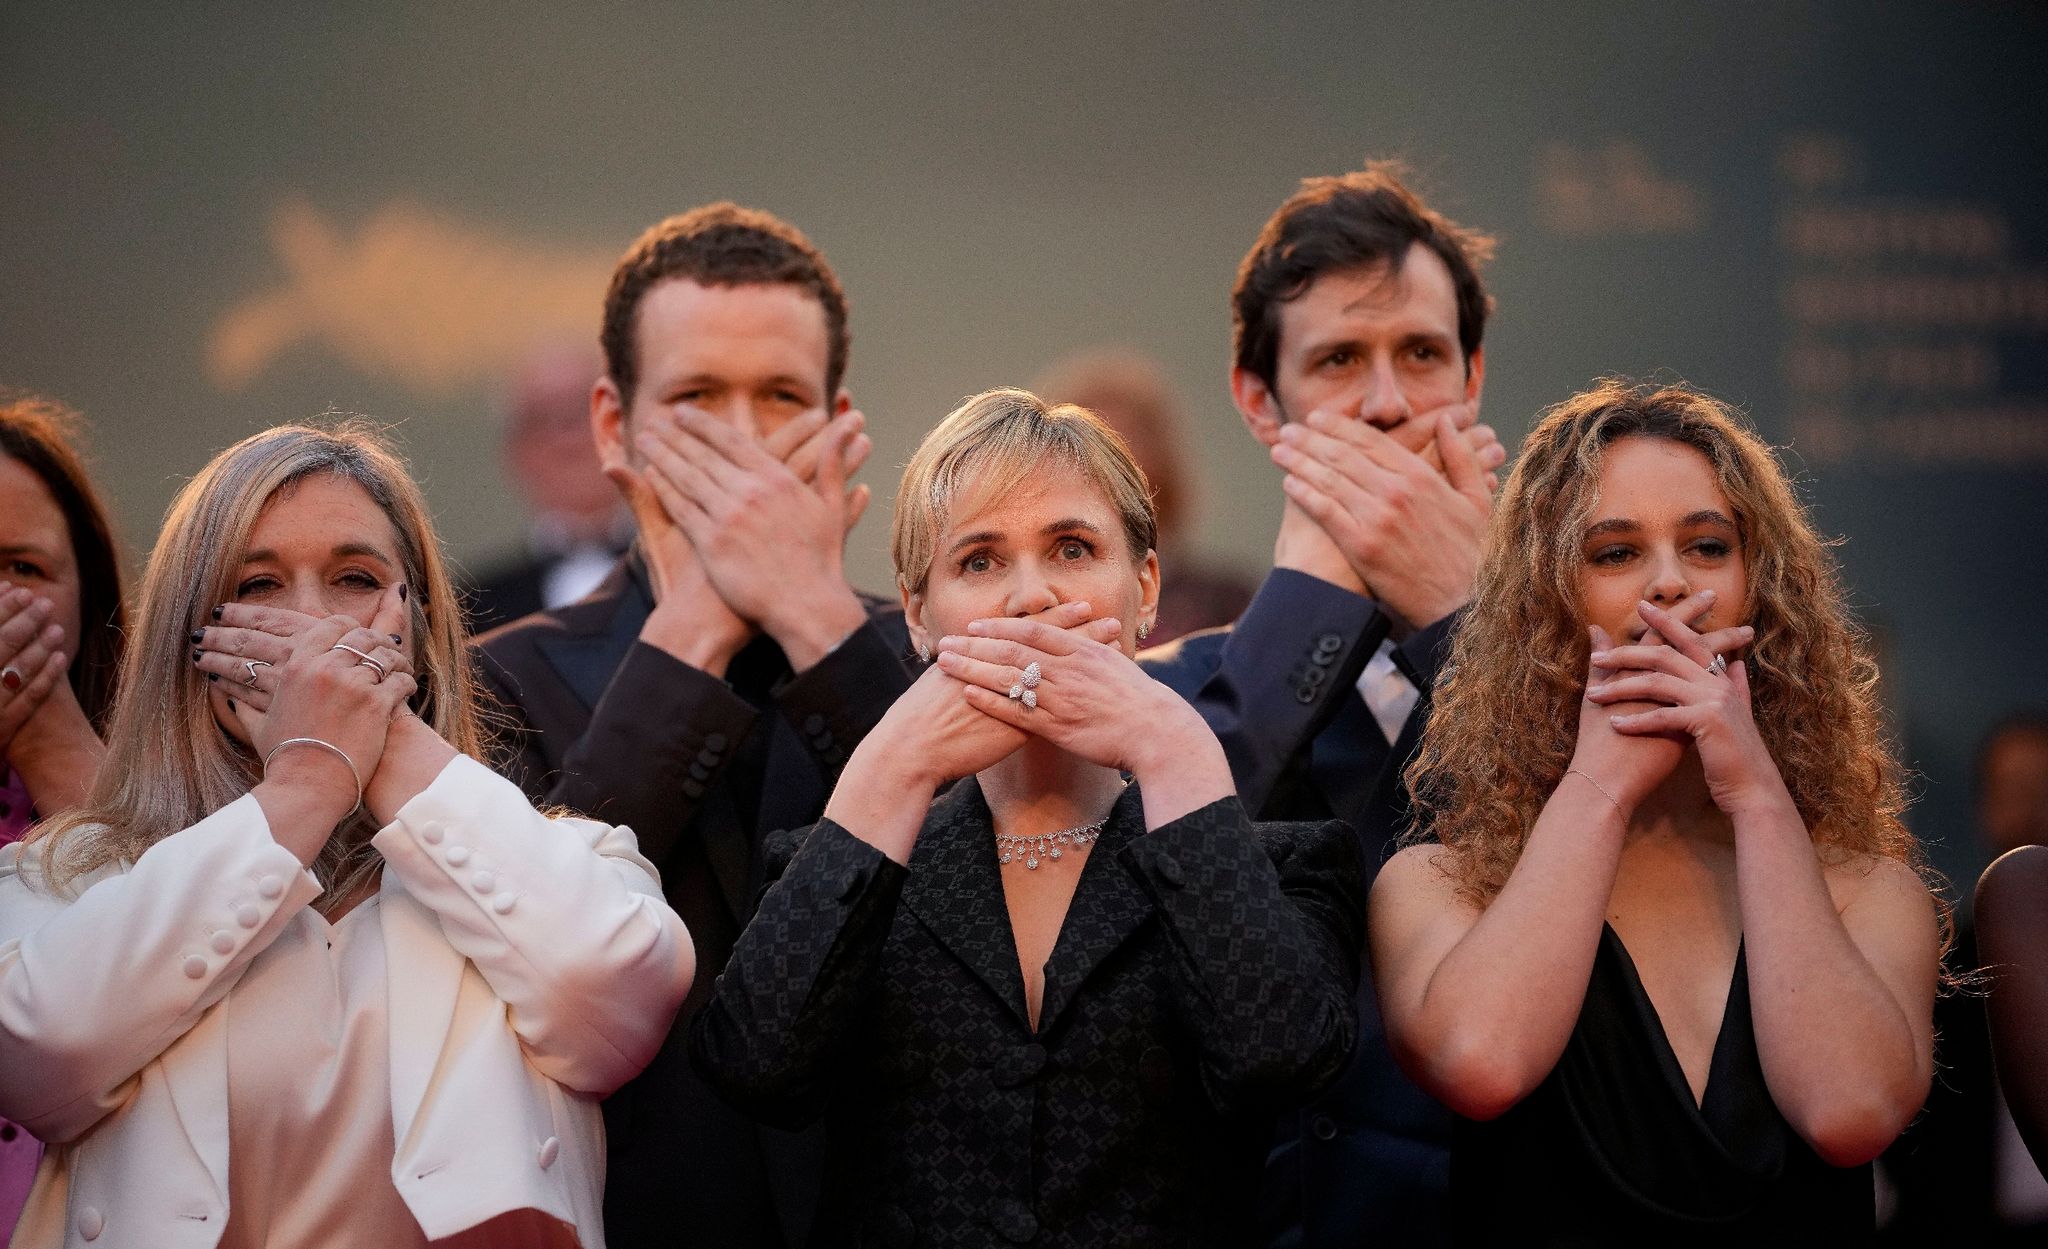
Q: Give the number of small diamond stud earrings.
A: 2